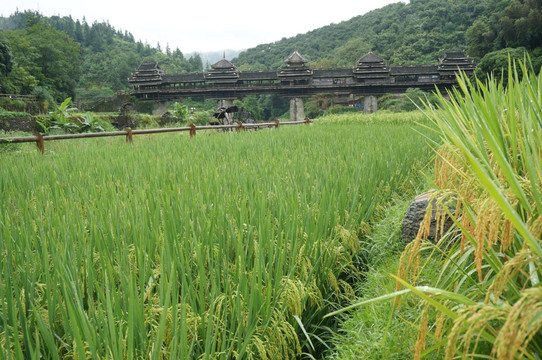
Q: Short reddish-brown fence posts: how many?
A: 6